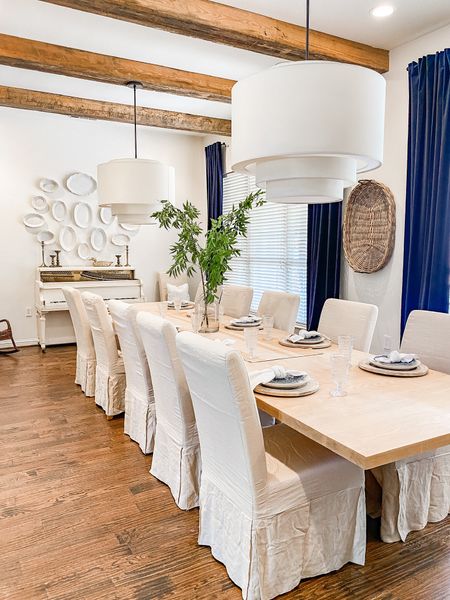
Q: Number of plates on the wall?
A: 13